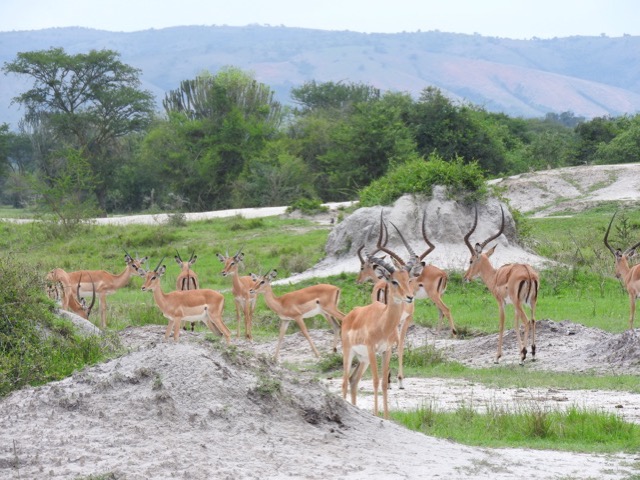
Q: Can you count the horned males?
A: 11